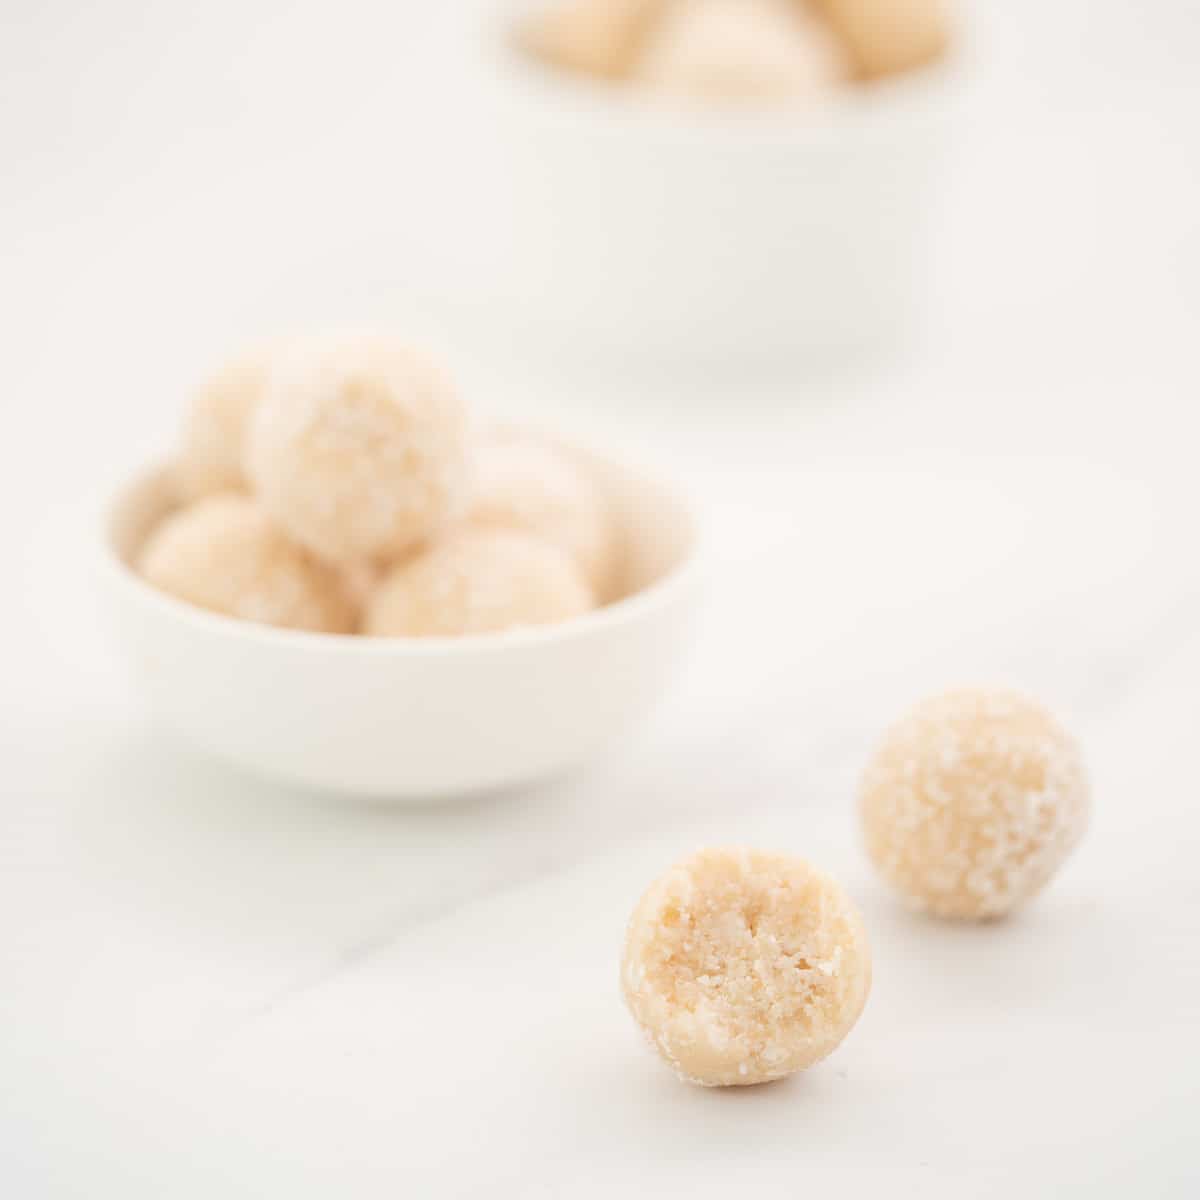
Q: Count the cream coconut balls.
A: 10